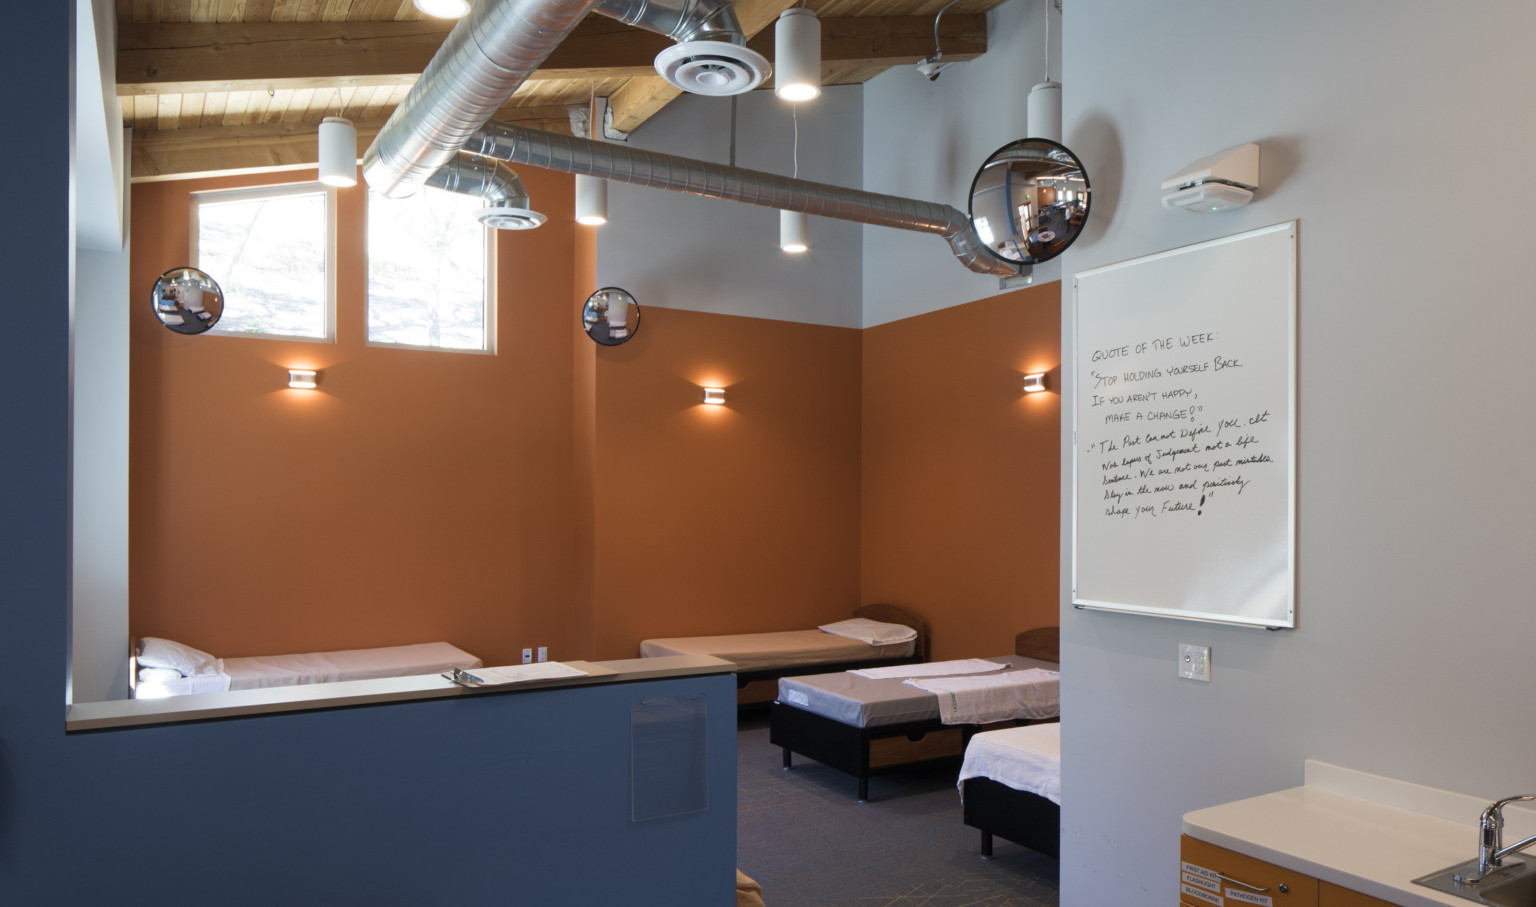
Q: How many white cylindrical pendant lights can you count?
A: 6